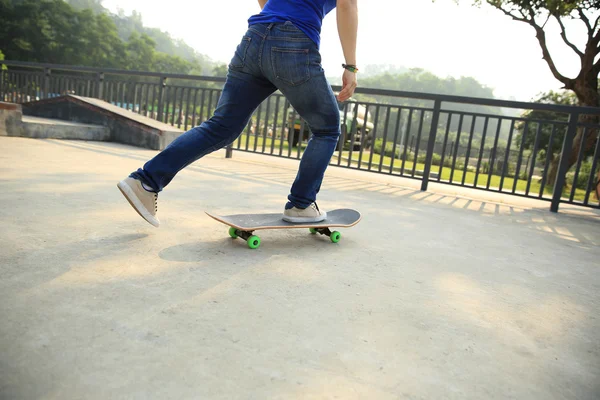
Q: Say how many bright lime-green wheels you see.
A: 4